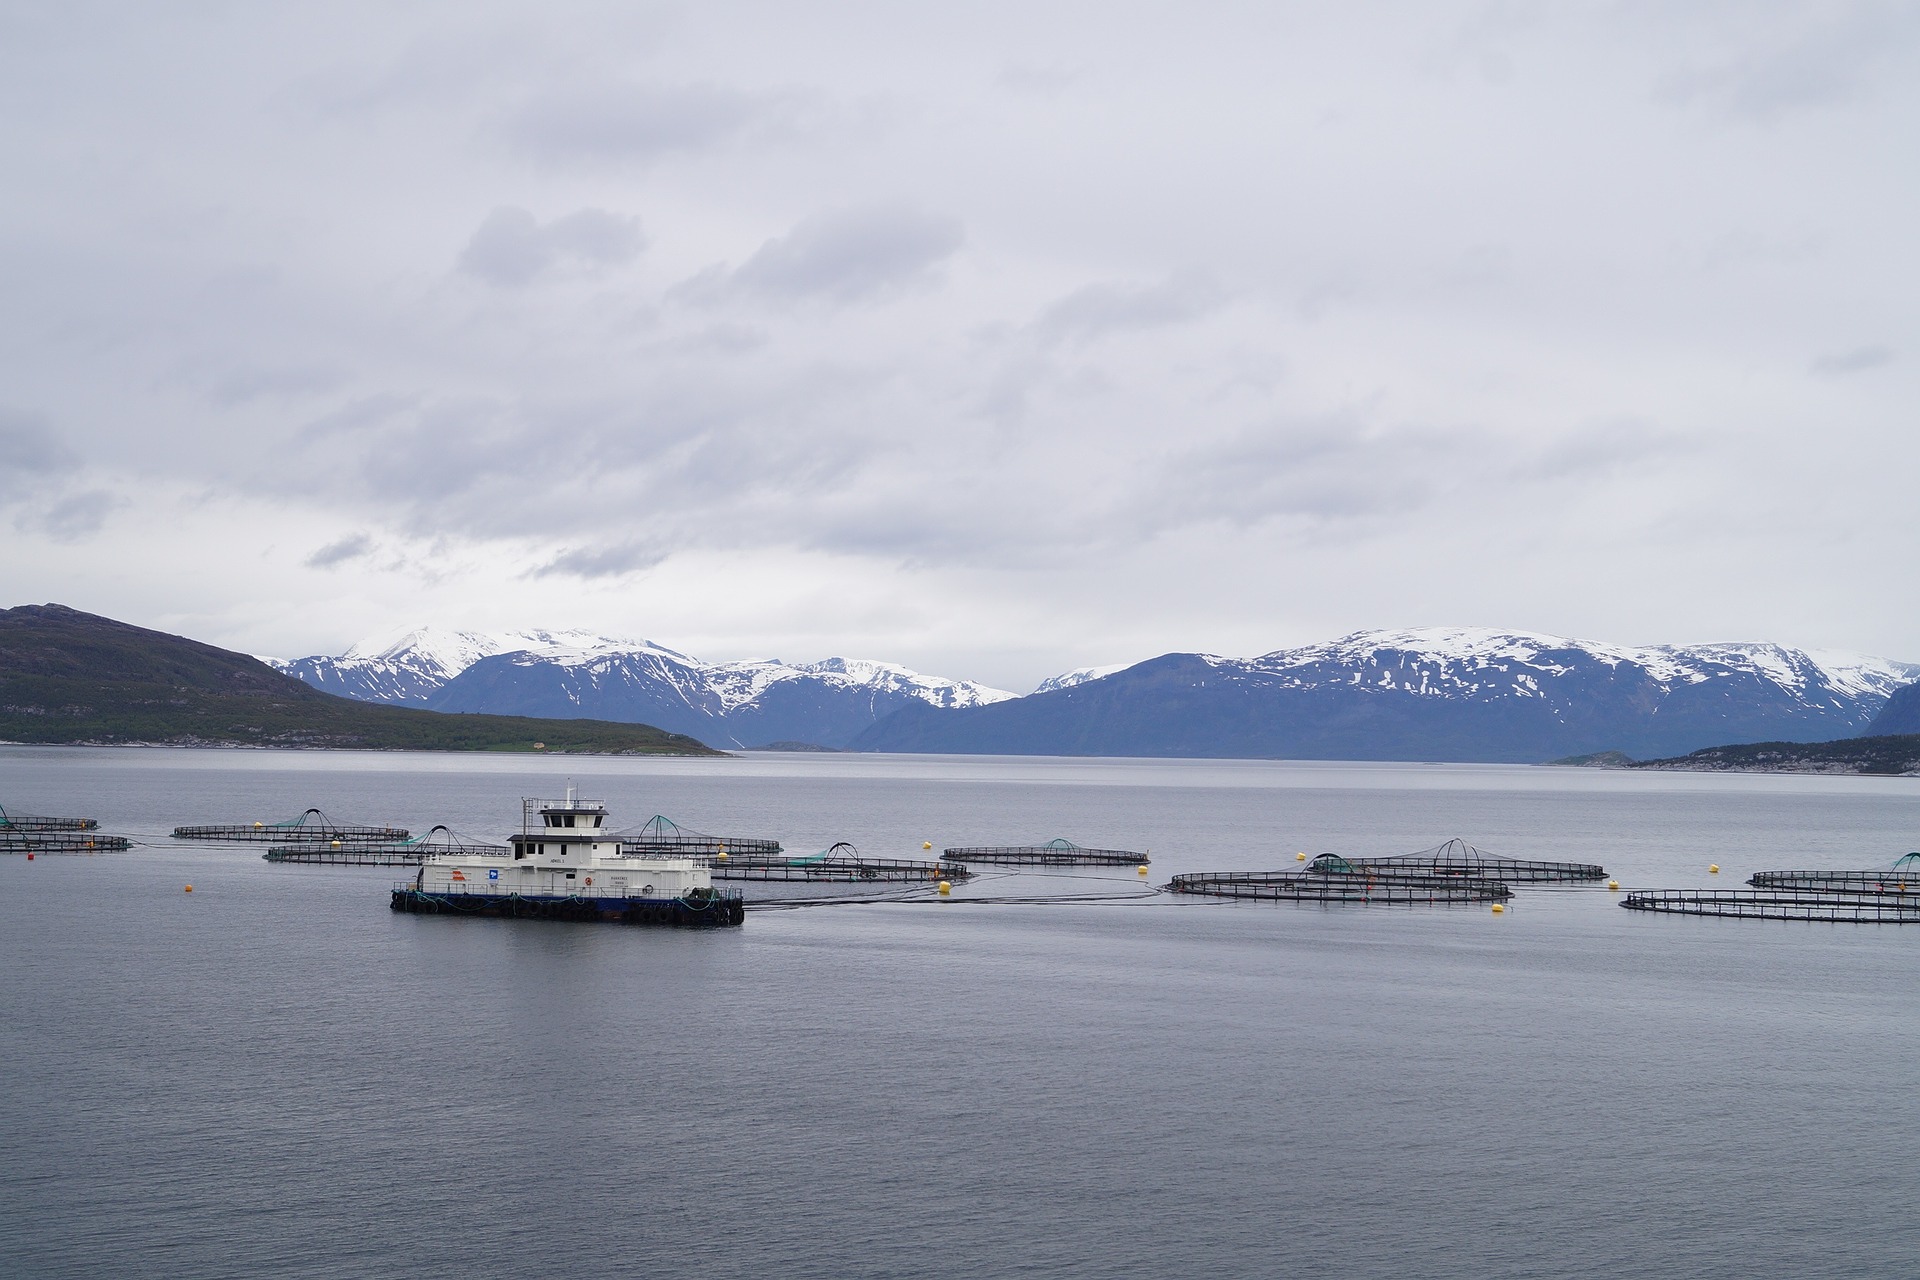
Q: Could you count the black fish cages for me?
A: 11